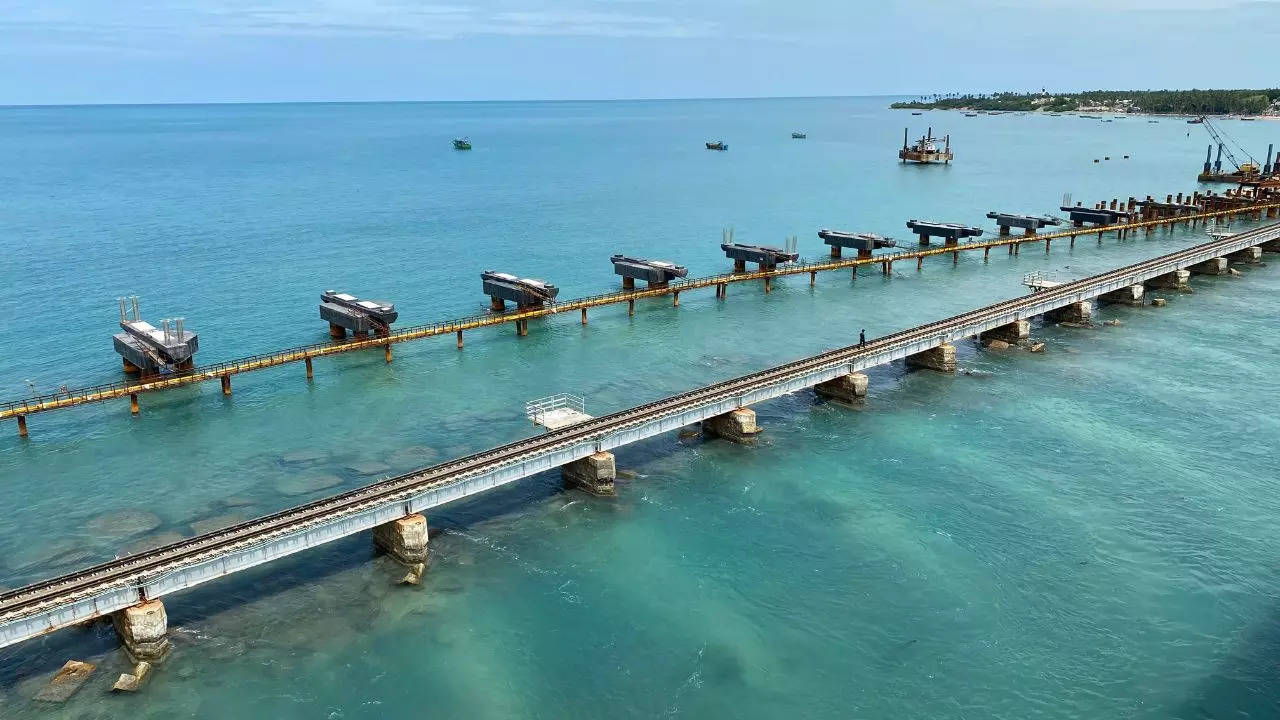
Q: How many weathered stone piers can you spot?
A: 12